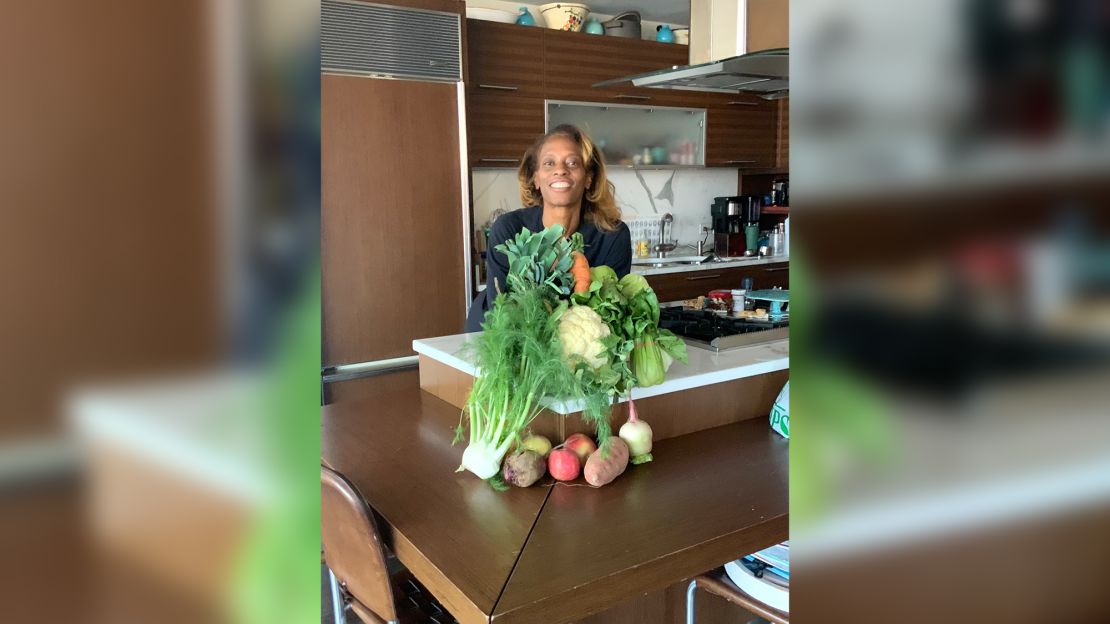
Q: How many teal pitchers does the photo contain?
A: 3